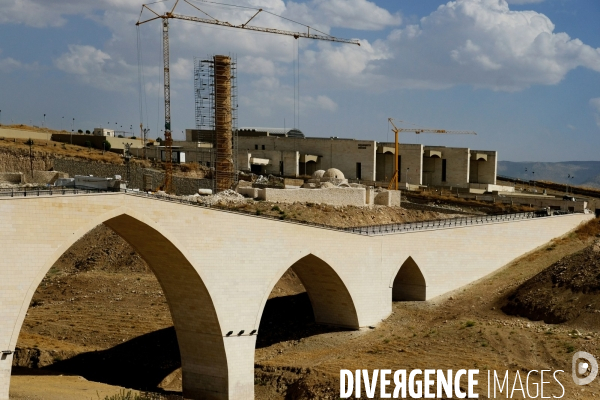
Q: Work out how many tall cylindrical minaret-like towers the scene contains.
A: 1